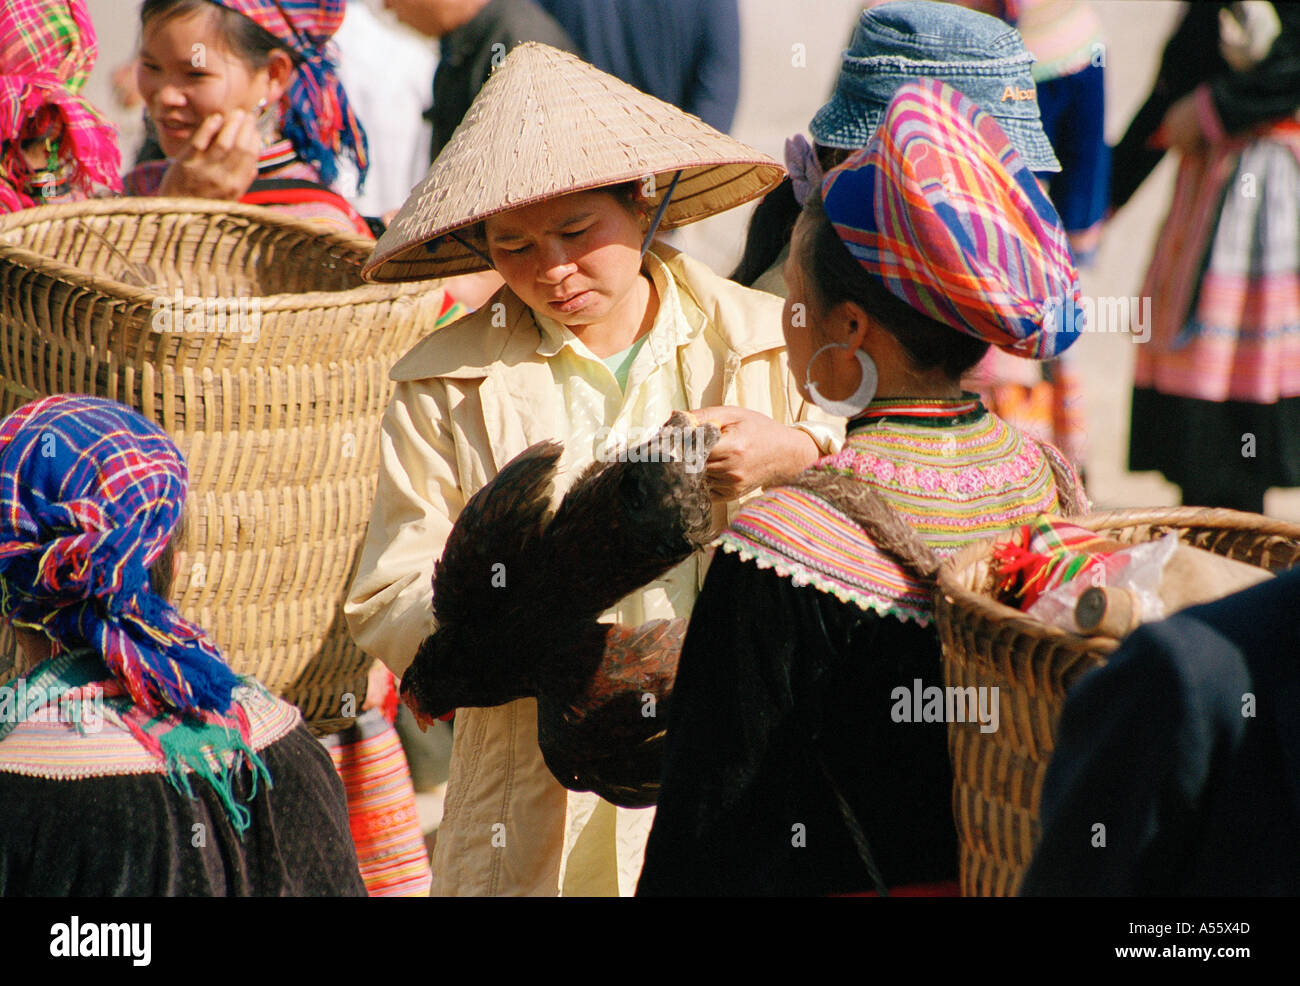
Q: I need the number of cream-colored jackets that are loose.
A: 1